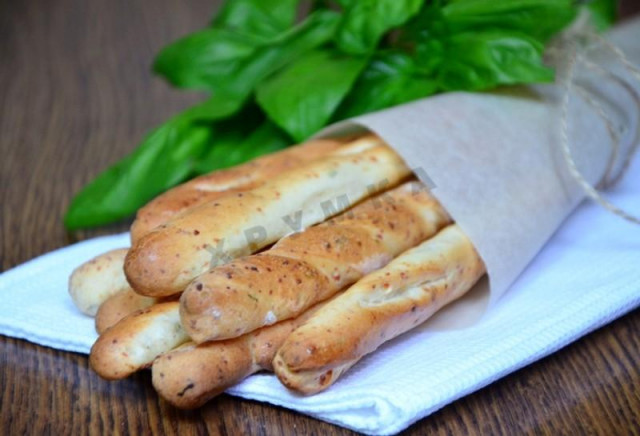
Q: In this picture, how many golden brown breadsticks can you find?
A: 8